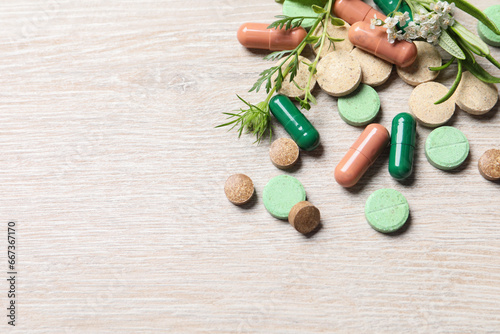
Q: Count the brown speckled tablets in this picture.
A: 4